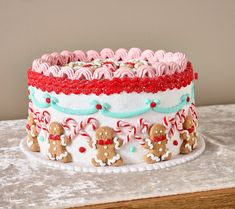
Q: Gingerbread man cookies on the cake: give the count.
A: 5